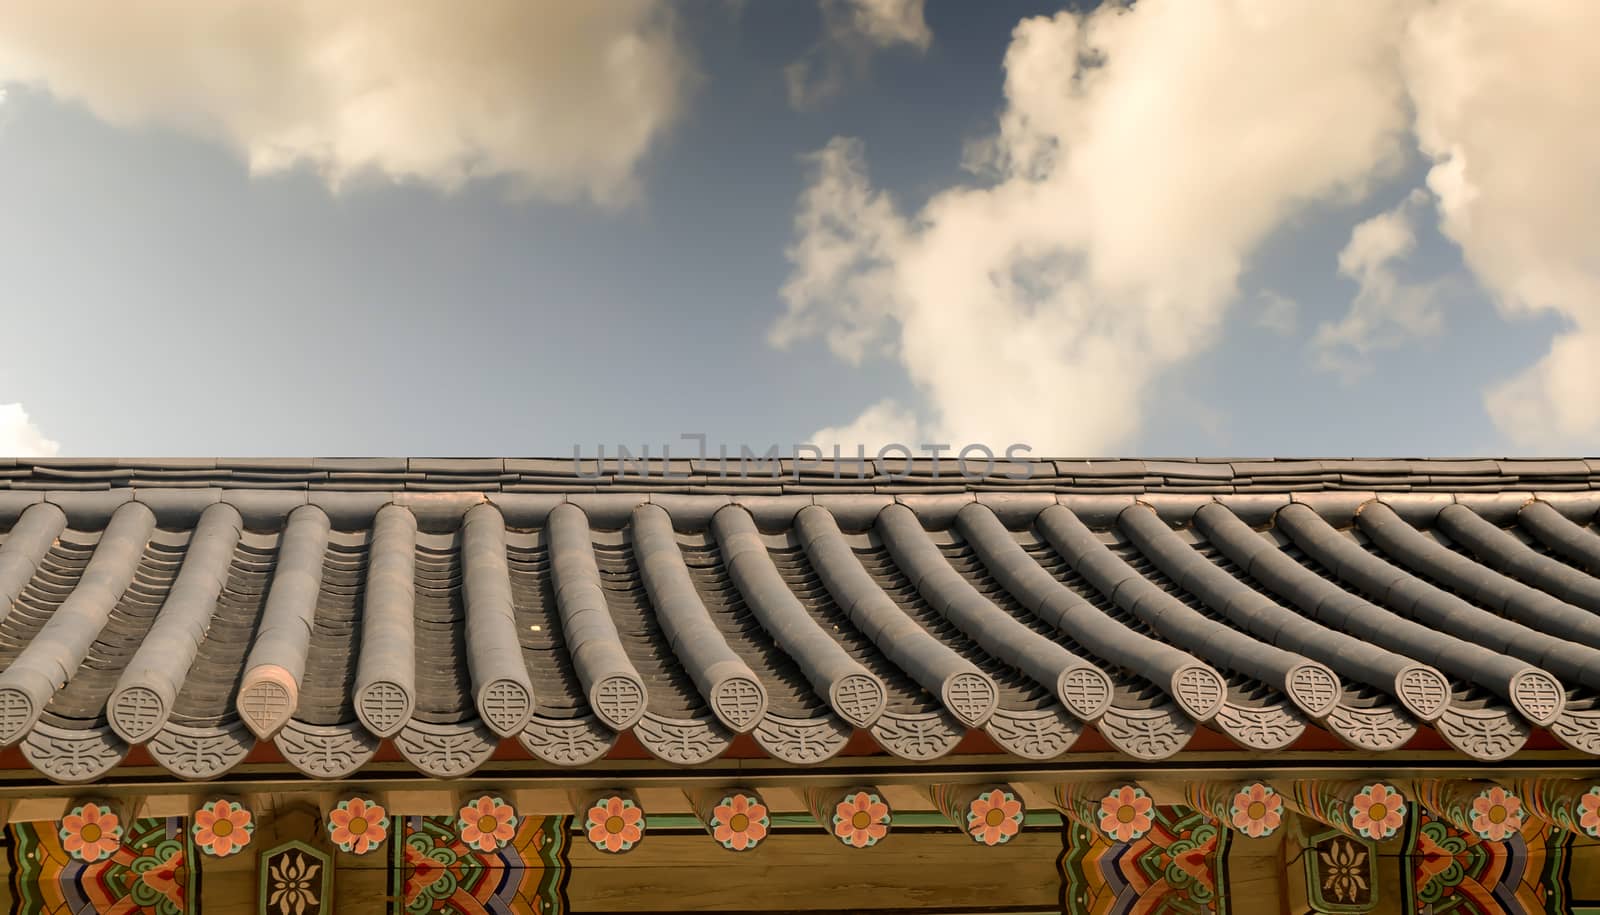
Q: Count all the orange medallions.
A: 13